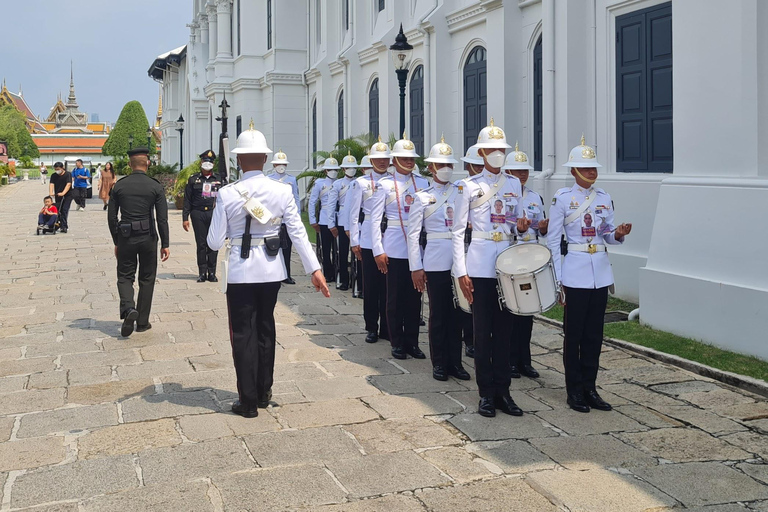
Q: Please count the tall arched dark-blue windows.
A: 6